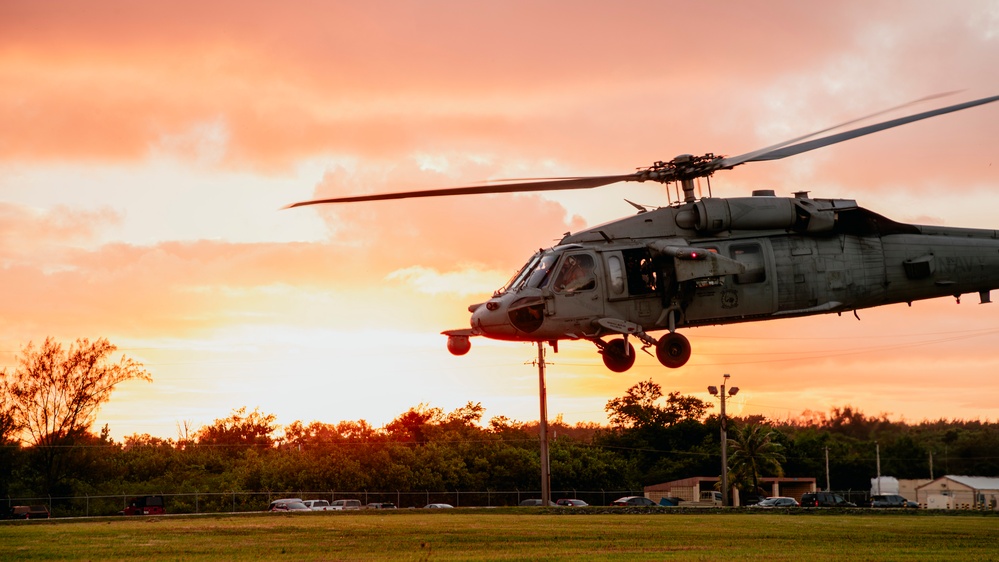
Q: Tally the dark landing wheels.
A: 2